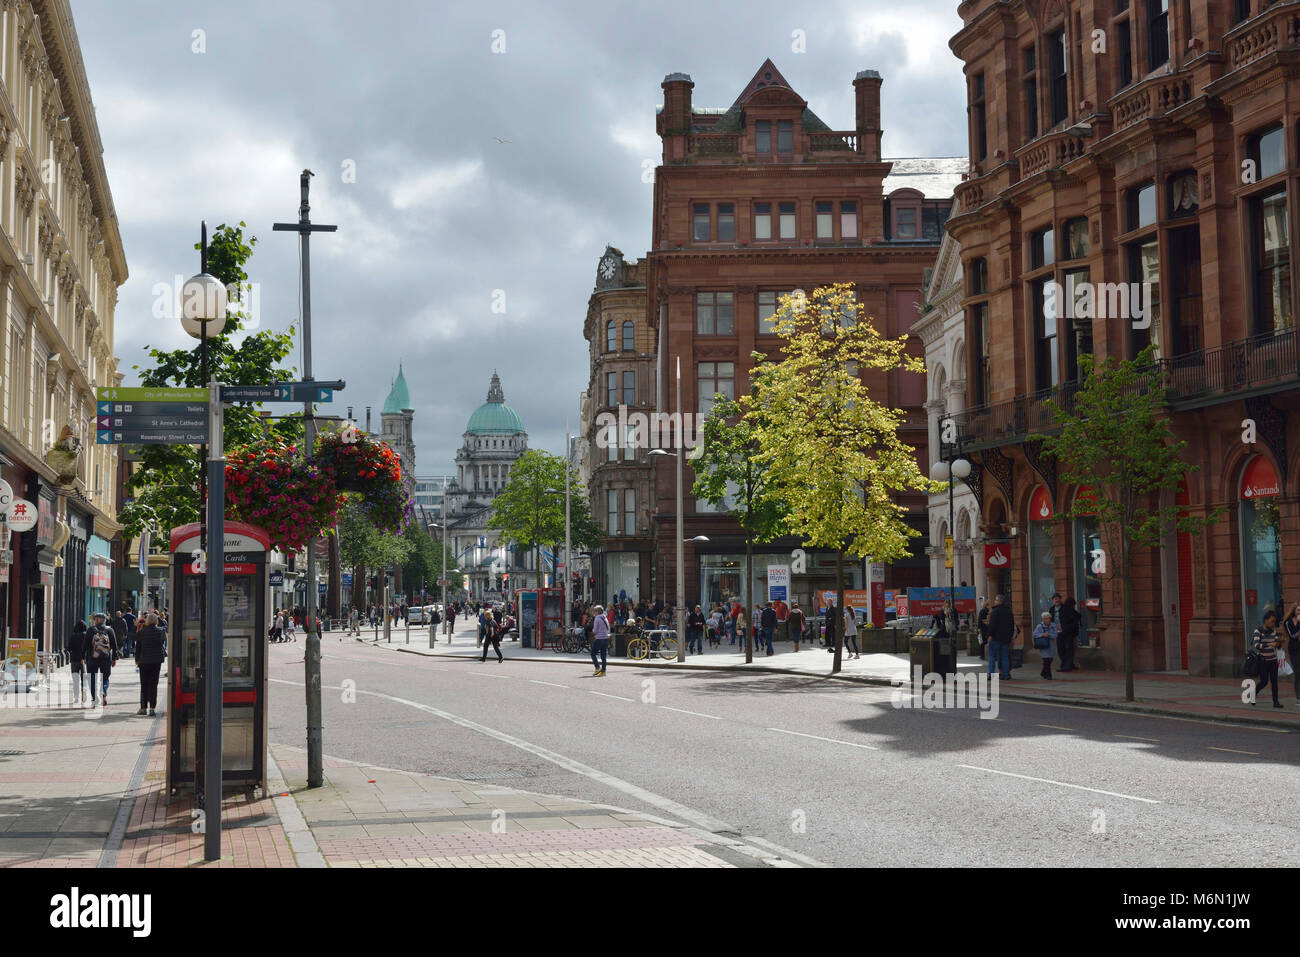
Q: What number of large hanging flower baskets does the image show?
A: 2